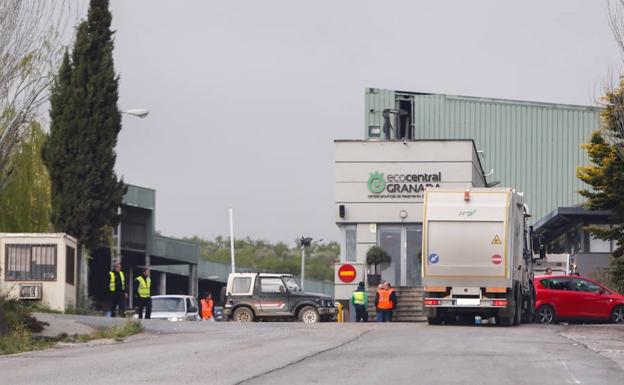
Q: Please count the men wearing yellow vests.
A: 3